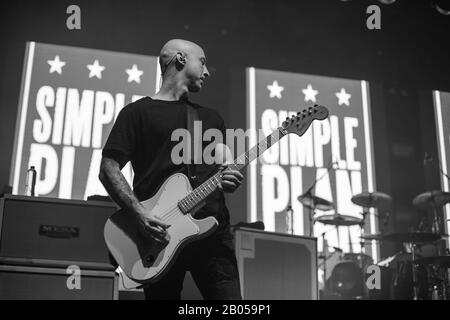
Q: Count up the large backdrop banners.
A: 3